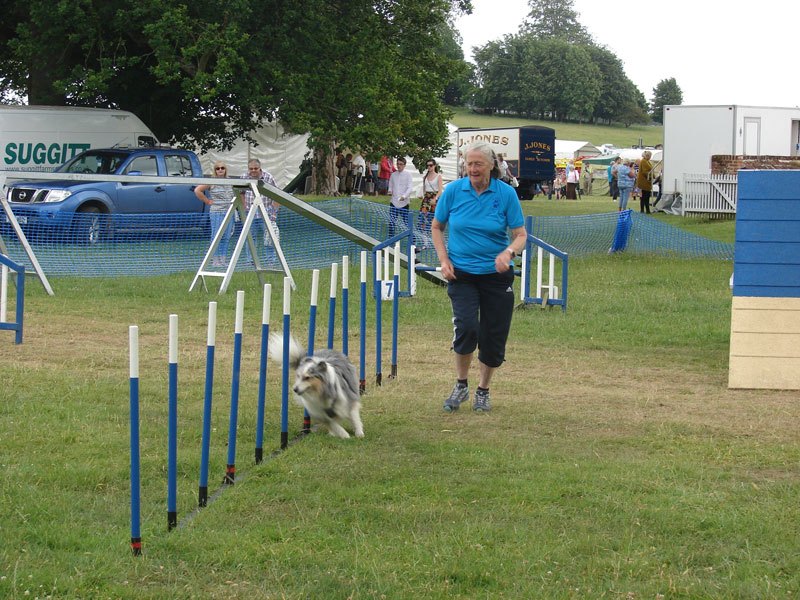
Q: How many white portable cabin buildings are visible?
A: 1